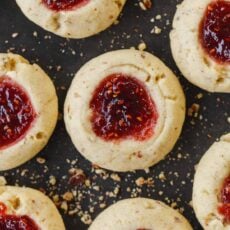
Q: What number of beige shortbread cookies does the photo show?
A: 7